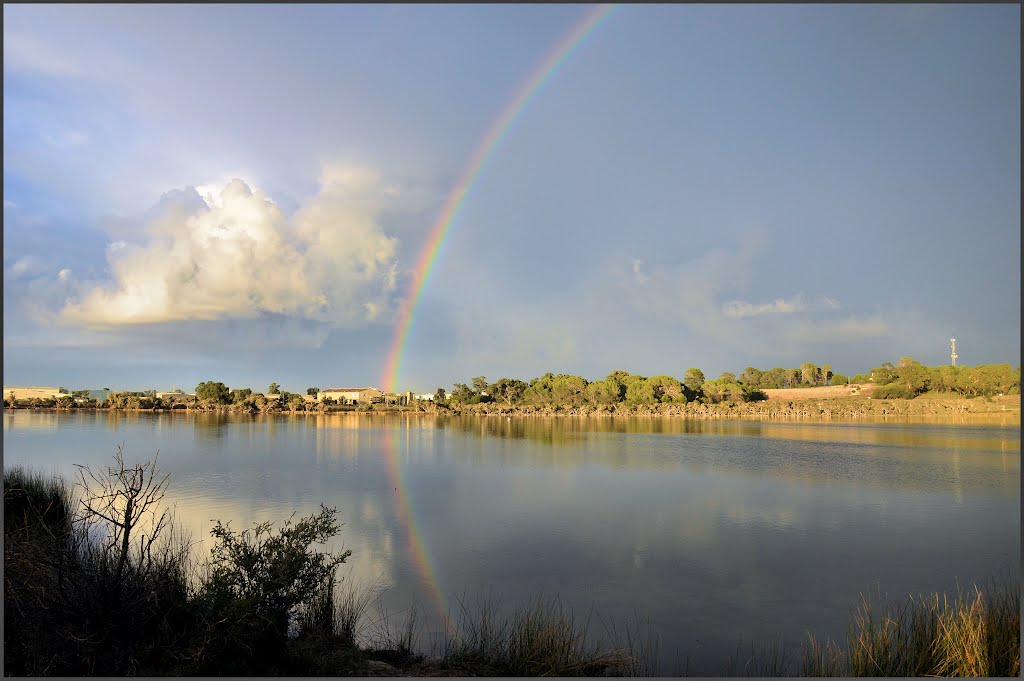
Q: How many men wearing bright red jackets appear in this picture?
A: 0